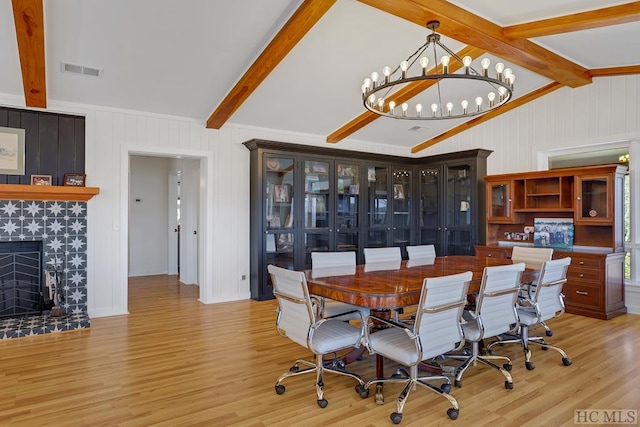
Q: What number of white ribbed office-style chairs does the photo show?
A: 8